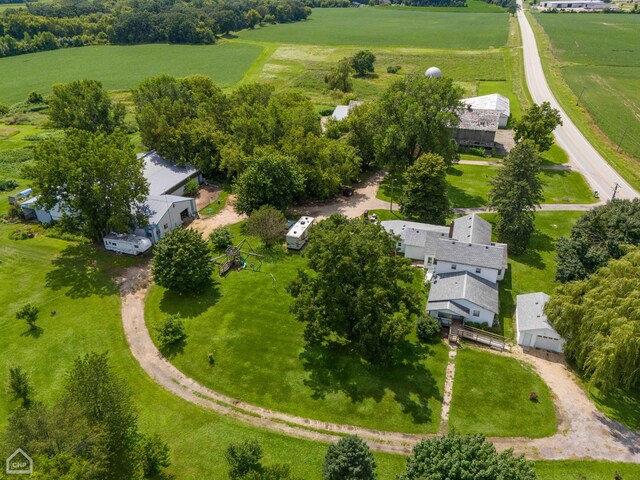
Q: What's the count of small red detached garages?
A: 0